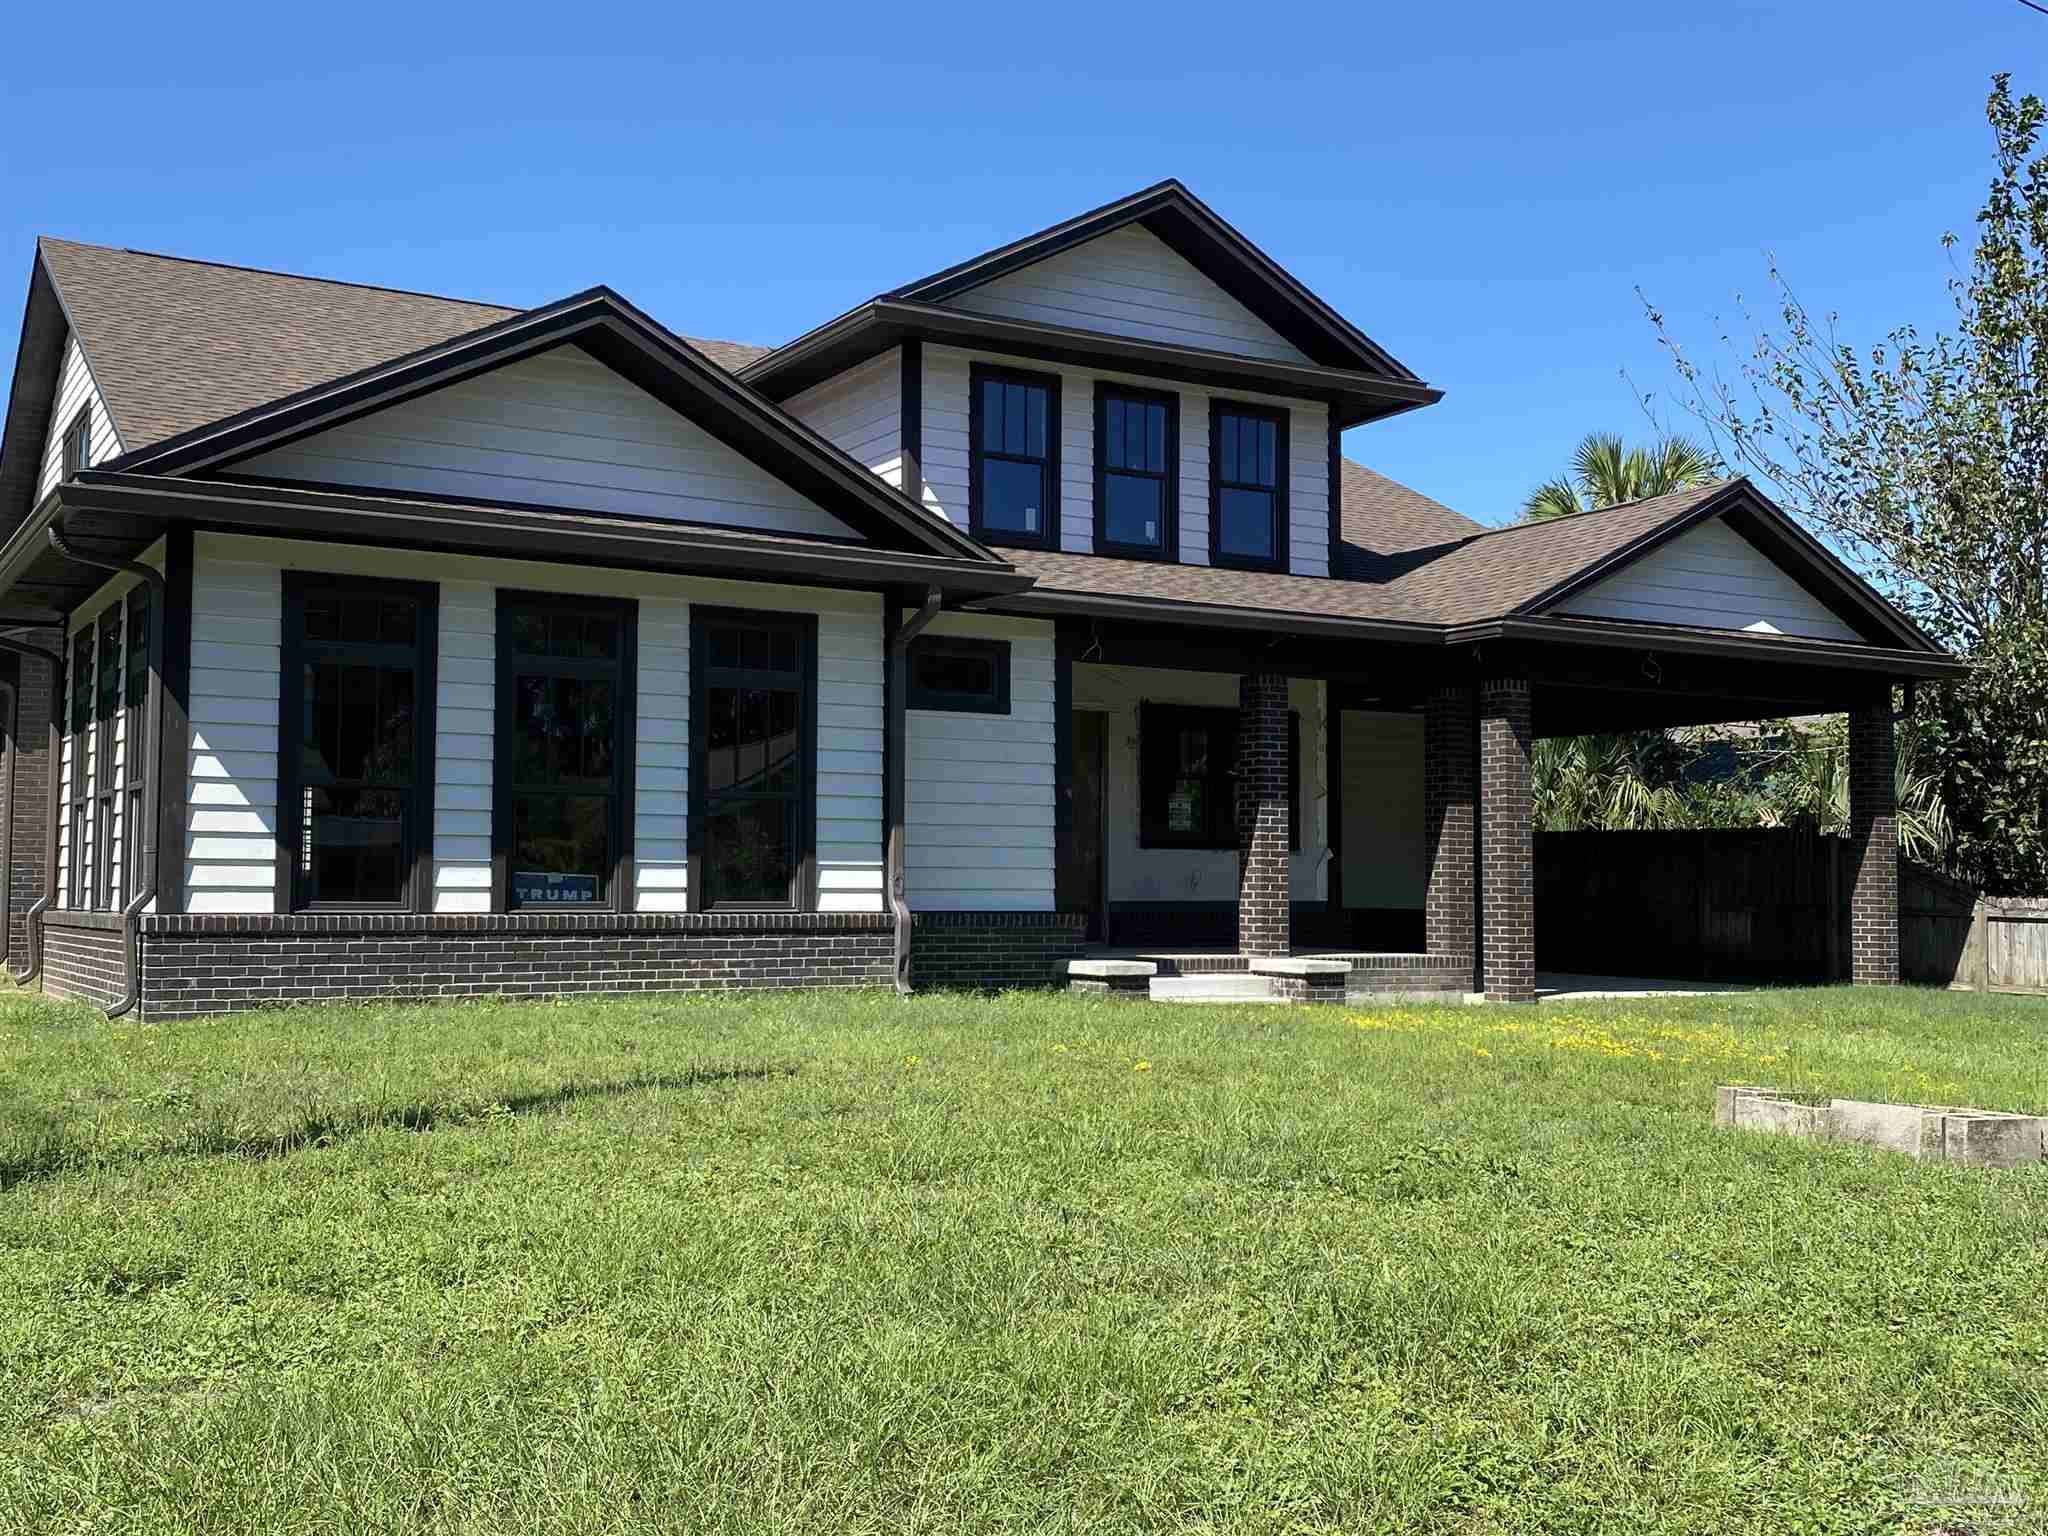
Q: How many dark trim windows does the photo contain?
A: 12